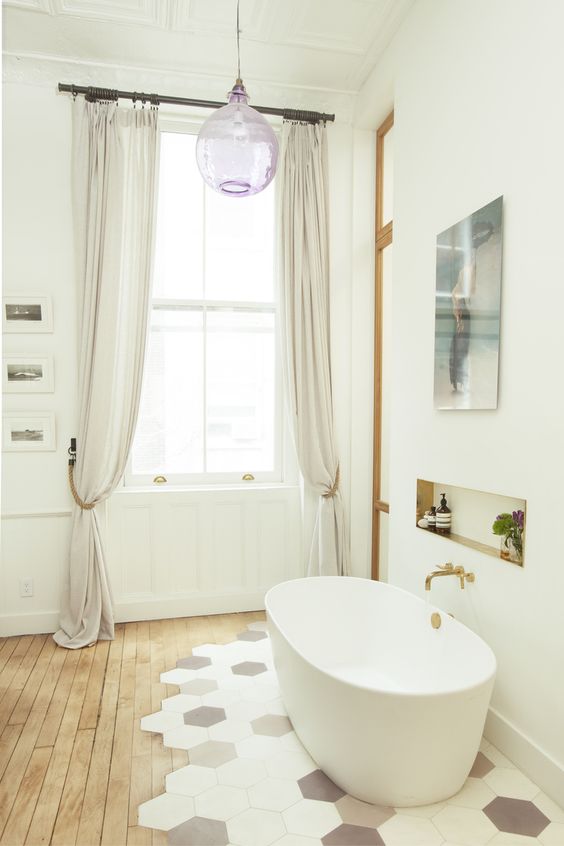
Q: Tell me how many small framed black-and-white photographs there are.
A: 3